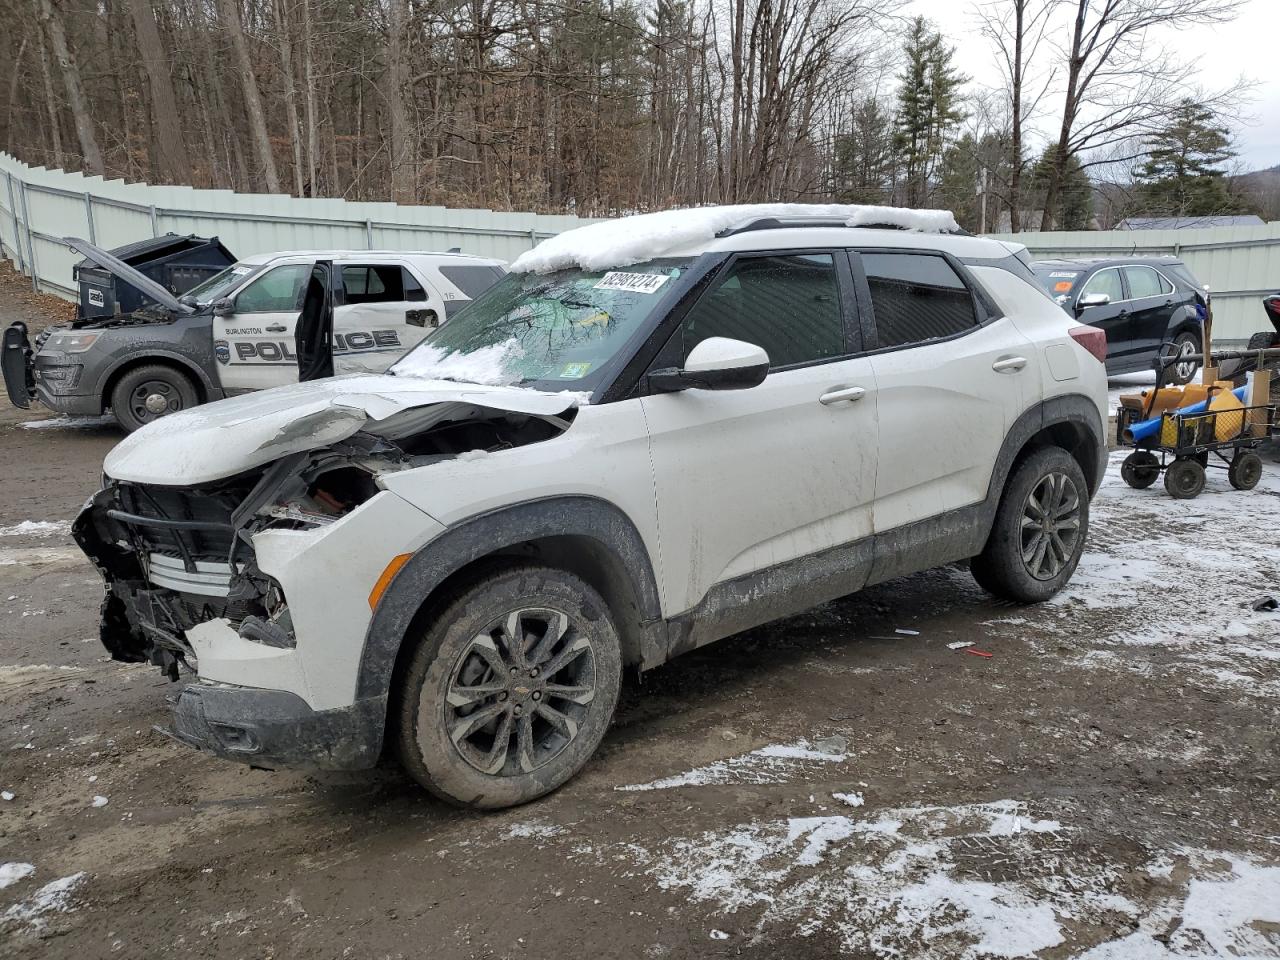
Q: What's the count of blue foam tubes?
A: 1